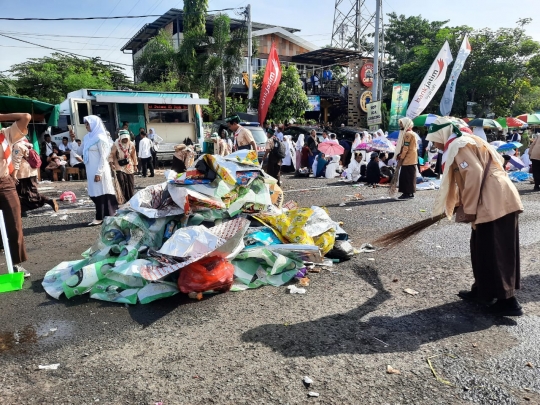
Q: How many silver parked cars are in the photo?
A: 1